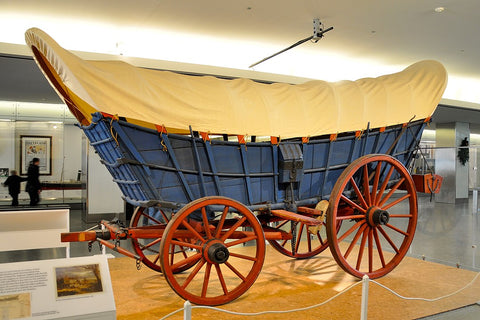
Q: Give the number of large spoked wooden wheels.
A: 4